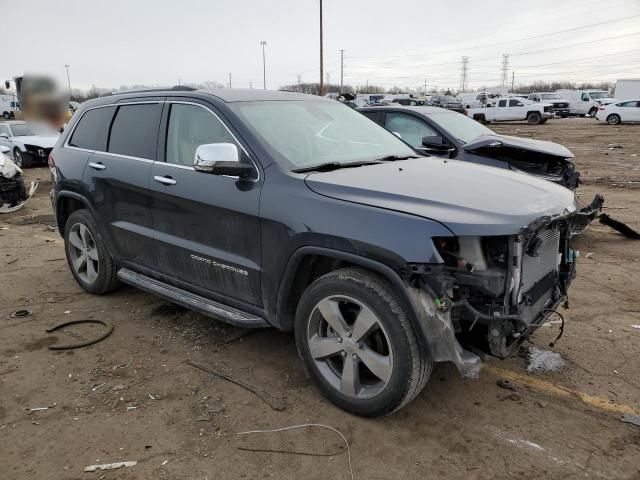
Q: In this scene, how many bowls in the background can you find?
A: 0